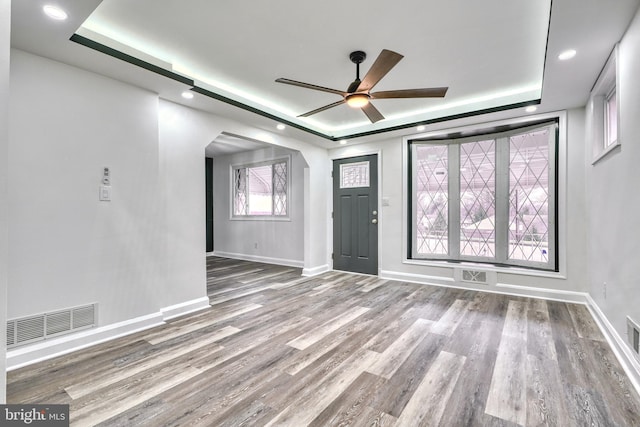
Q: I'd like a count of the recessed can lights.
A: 7